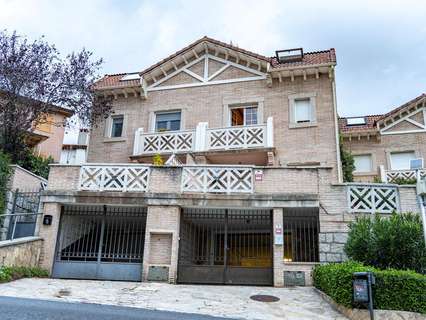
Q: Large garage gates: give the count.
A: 2